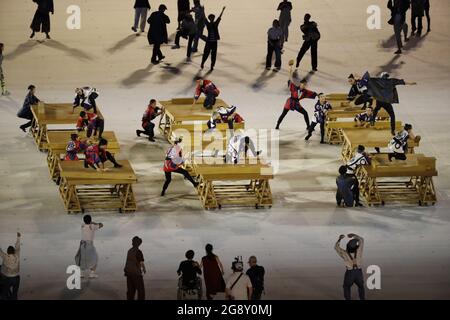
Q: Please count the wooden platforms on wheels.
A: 9